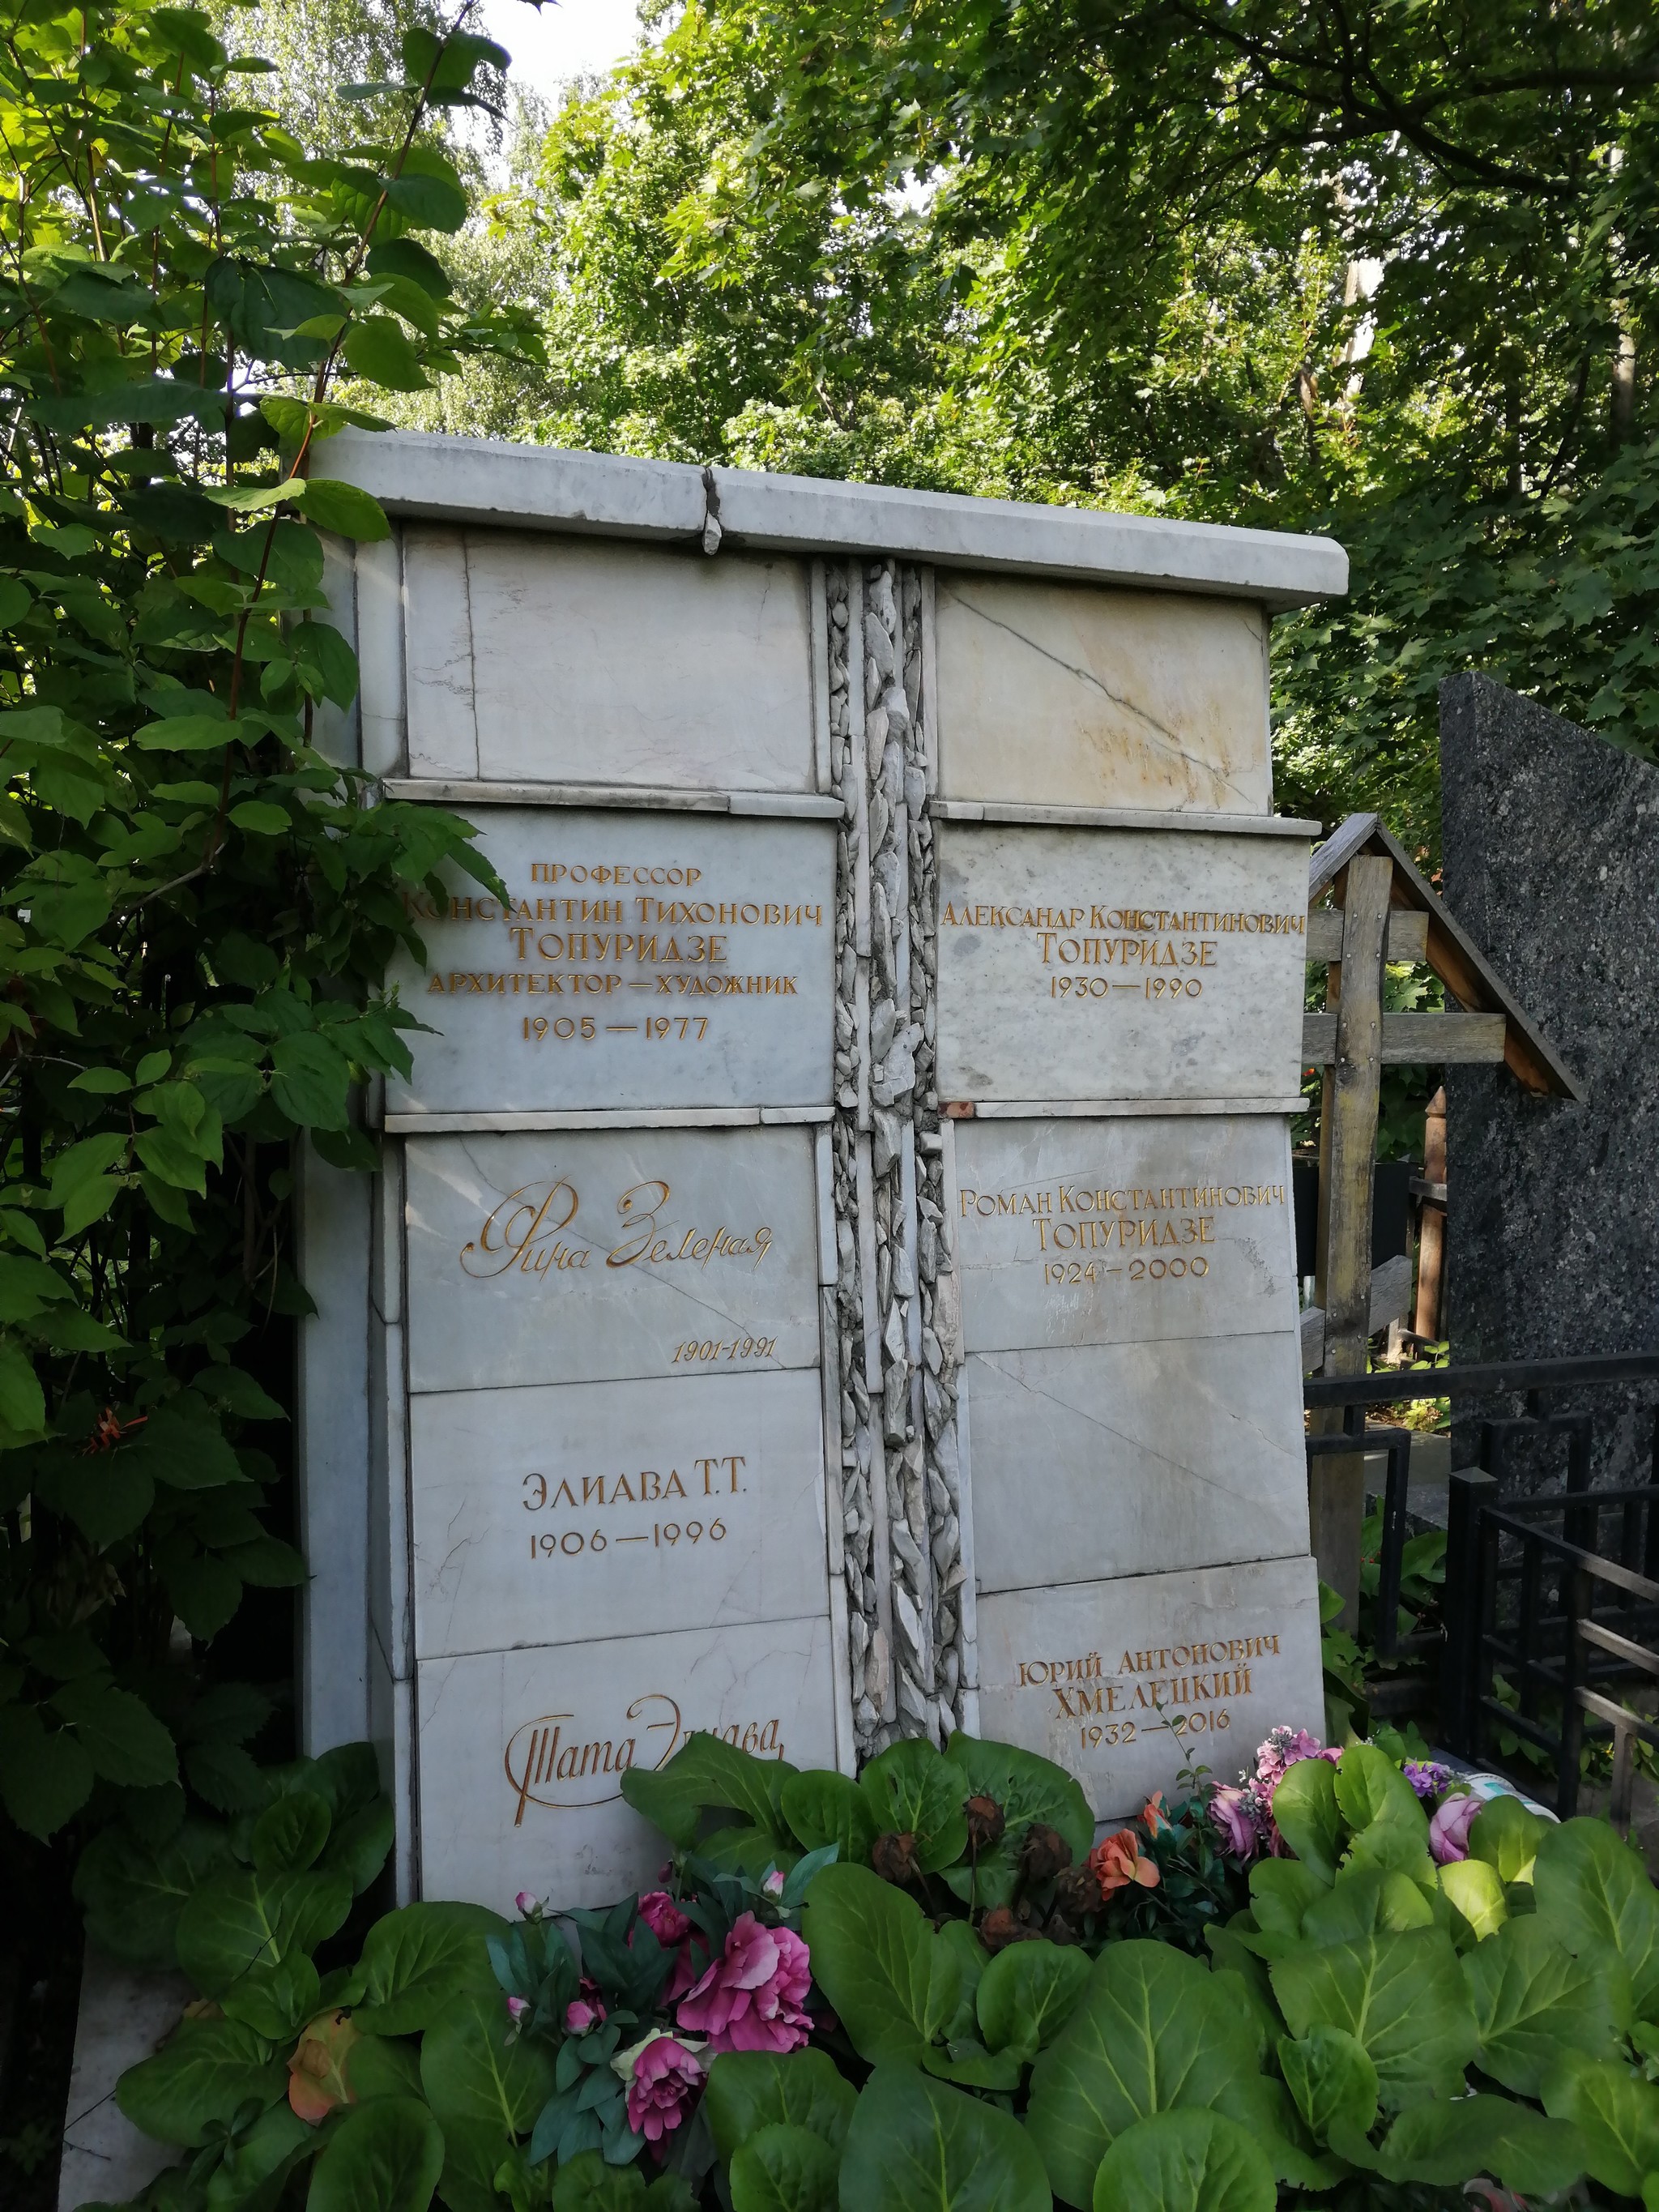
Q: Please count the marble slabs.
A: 10